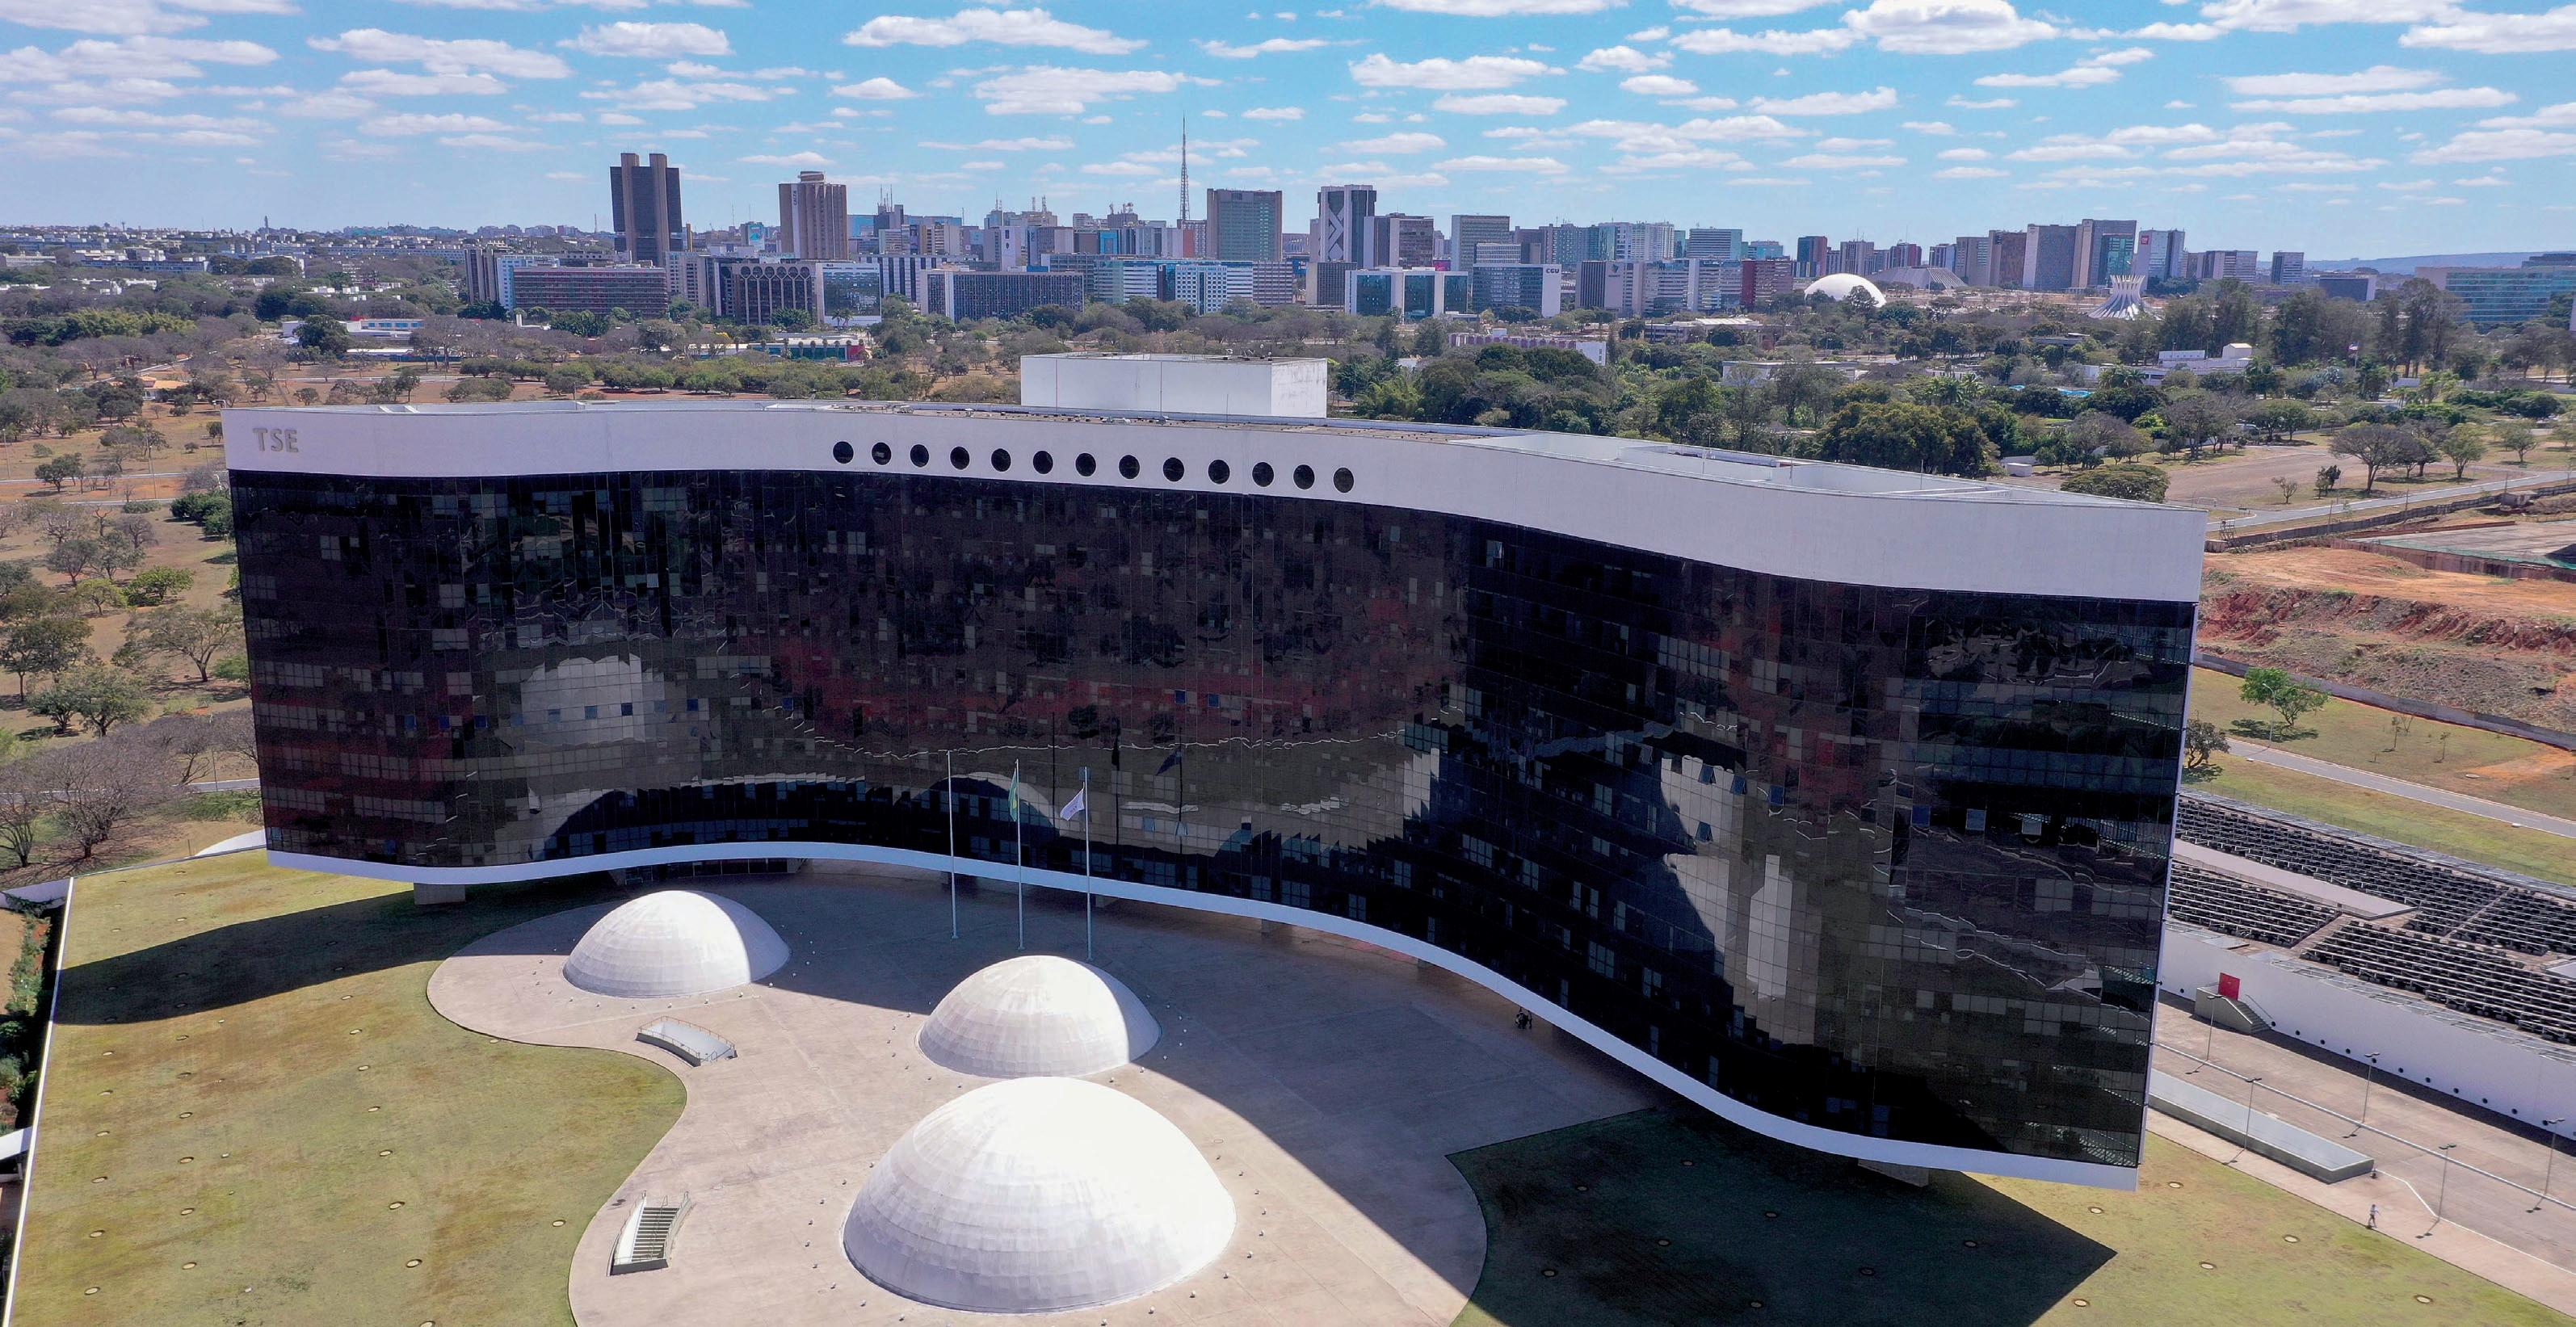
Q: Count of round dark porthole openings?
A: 13